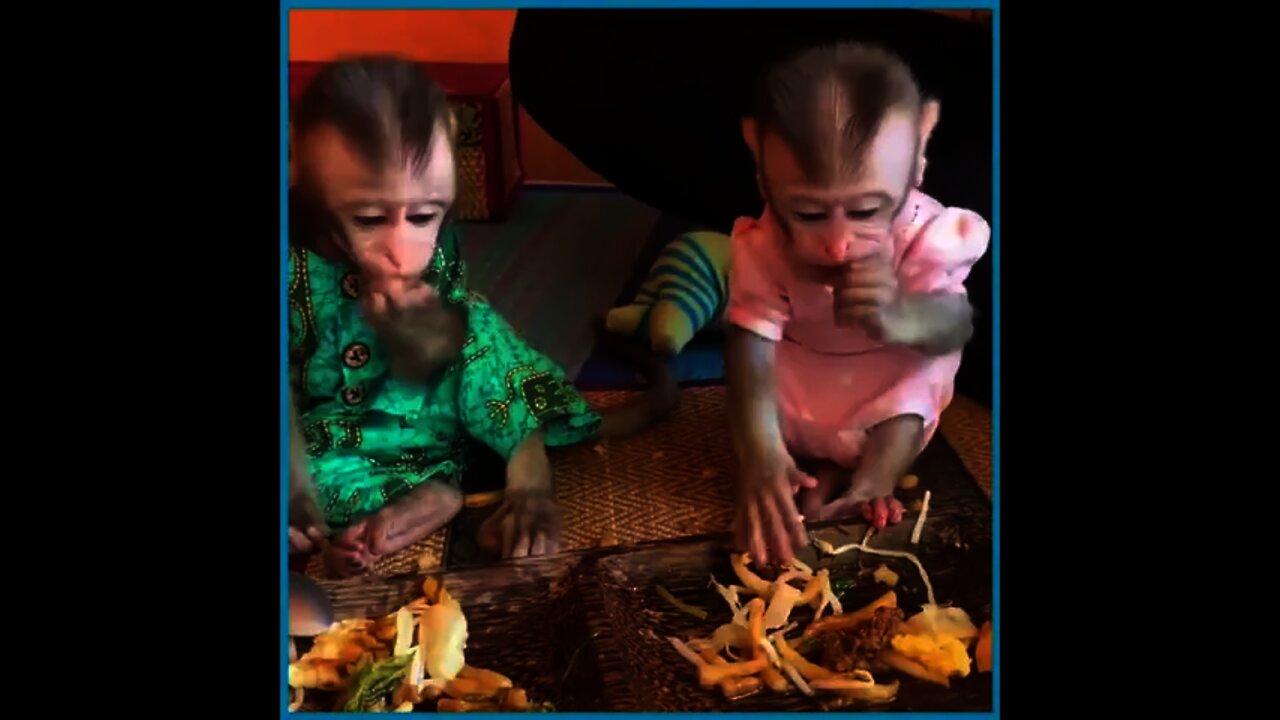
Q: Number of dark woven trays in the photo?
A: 2